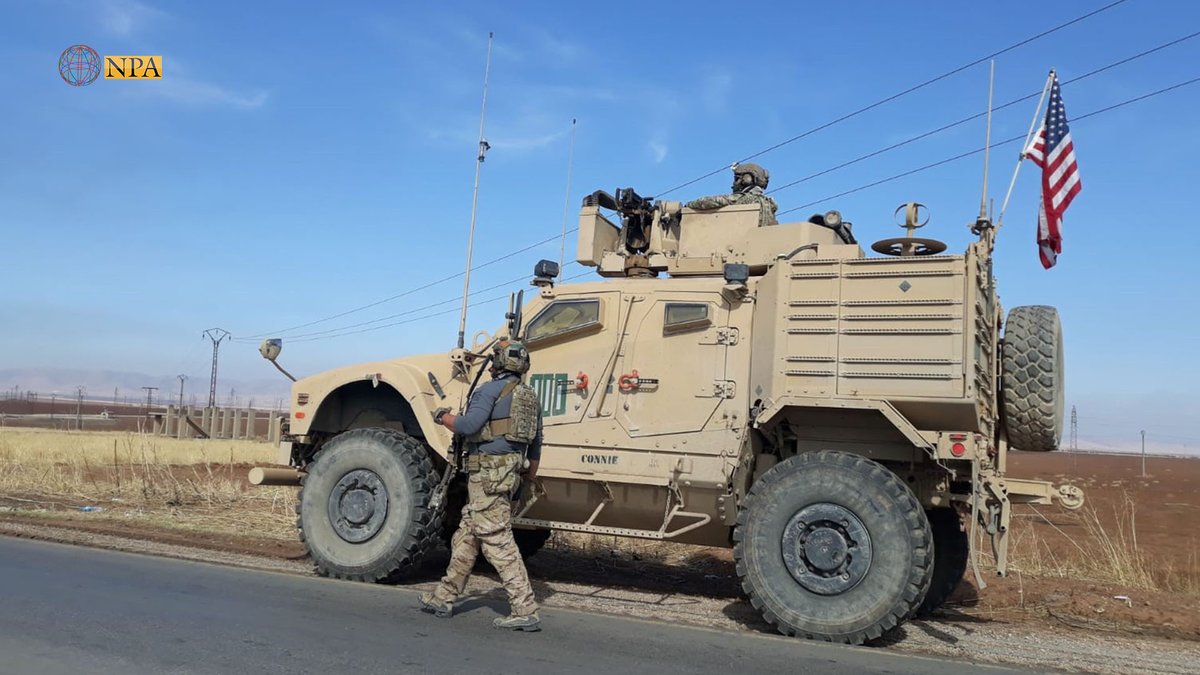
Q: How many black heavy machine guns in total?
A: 1